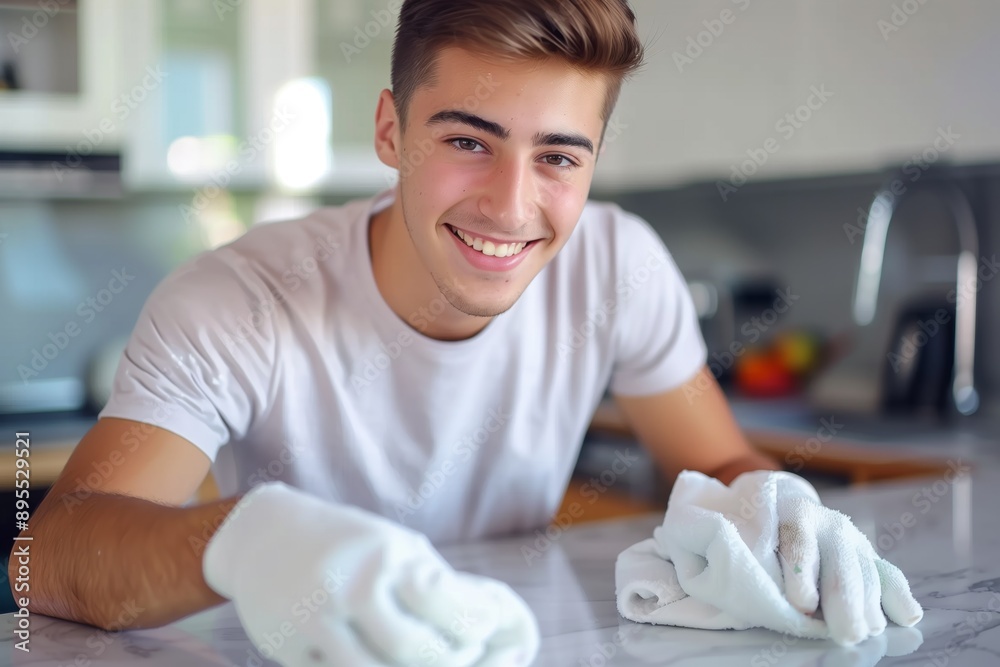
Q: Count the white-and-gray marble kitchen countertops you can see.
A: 1